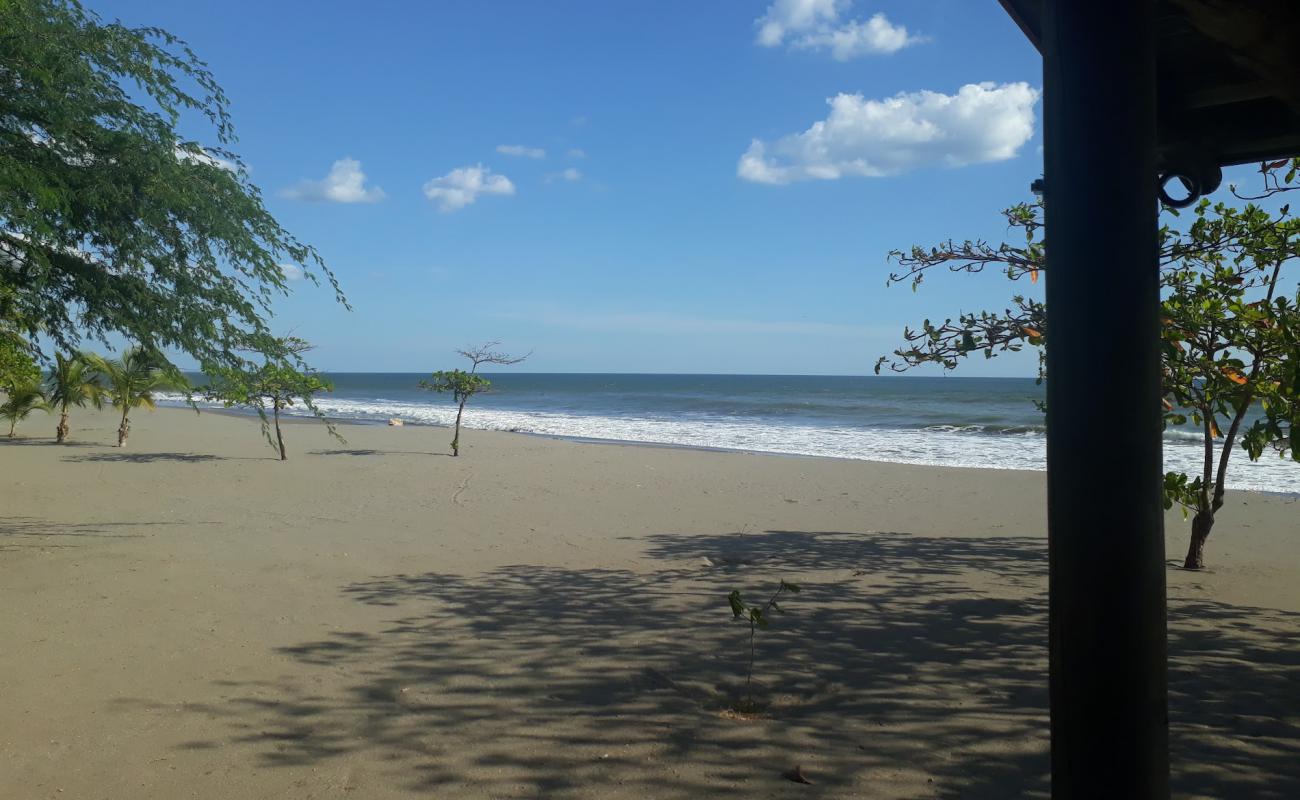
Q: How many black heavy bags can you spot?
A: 0